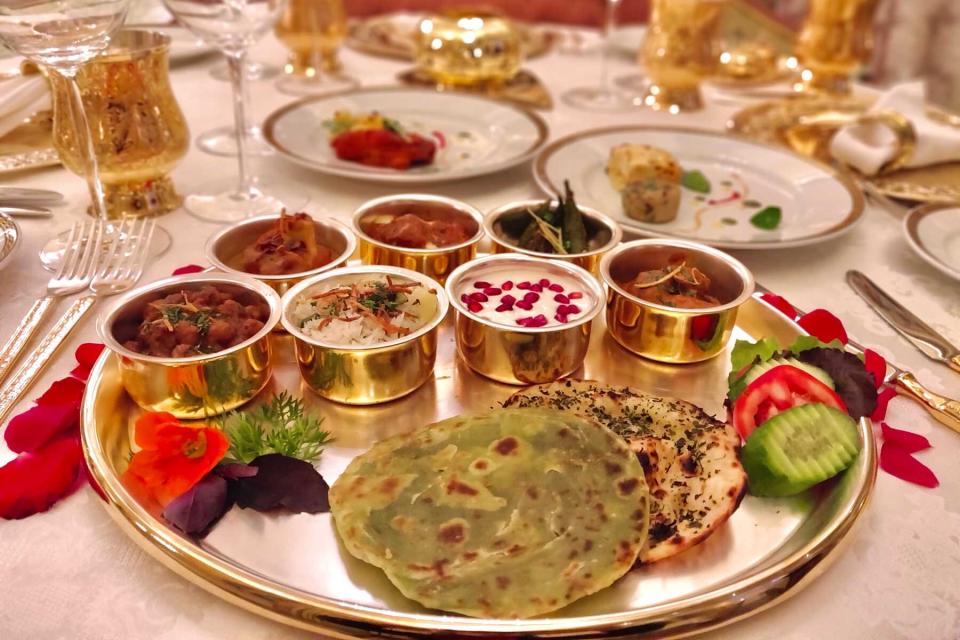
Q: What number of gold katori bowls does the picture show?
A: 7